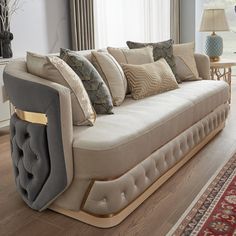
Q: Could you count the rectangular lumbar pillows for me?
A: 1